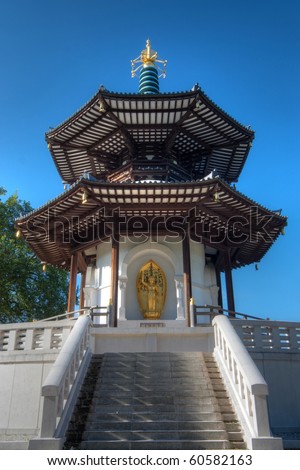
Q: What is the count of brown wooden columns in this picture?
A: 6